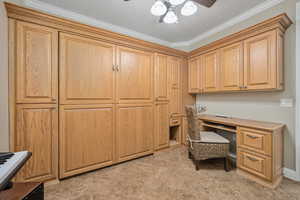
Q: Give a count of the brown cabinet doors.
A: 12